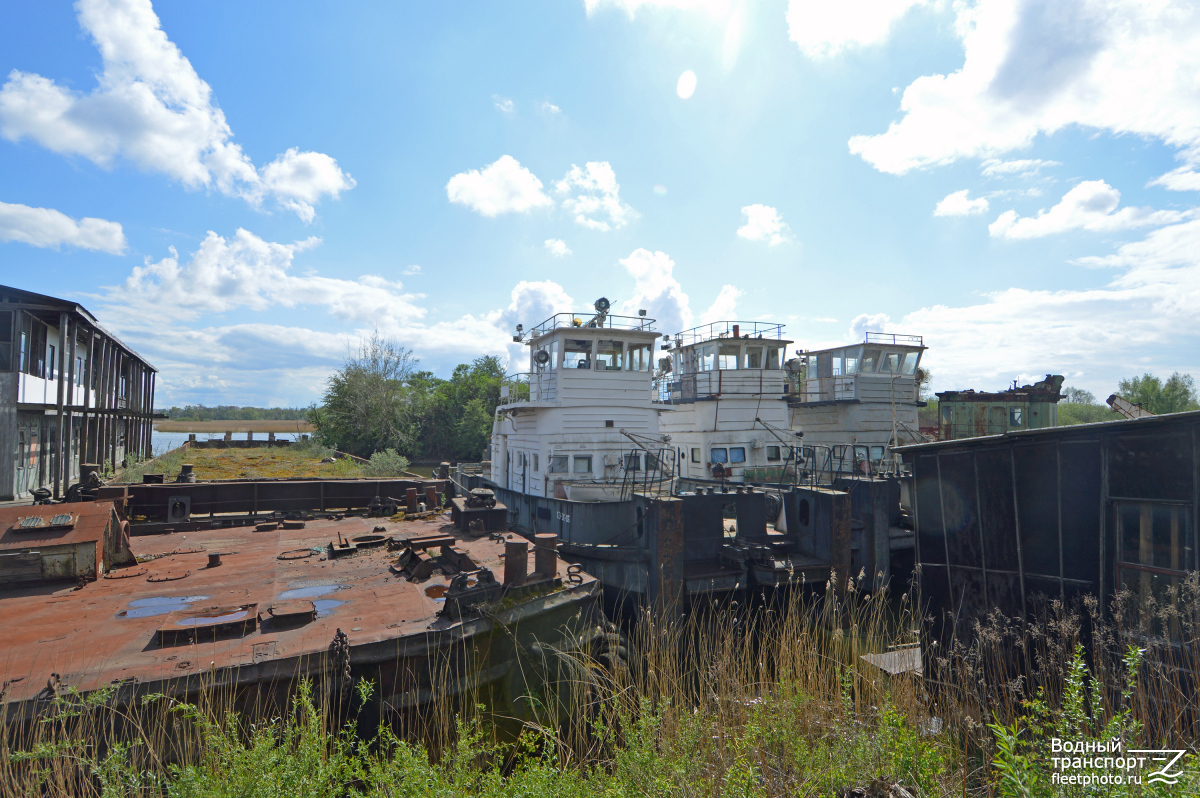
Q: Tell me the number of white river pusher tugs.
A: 3